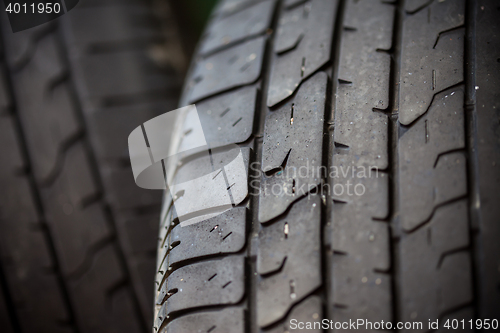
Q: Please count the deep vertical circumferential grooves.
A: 4